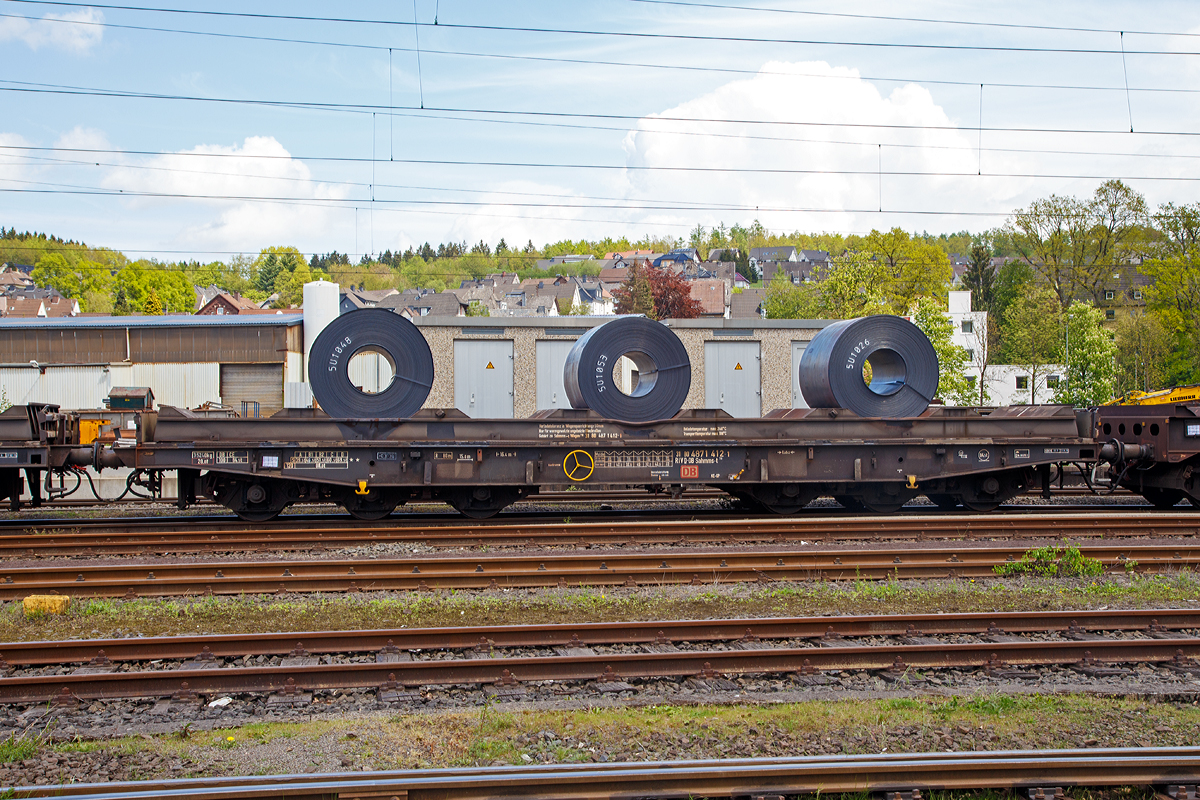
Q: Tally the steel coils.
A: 3